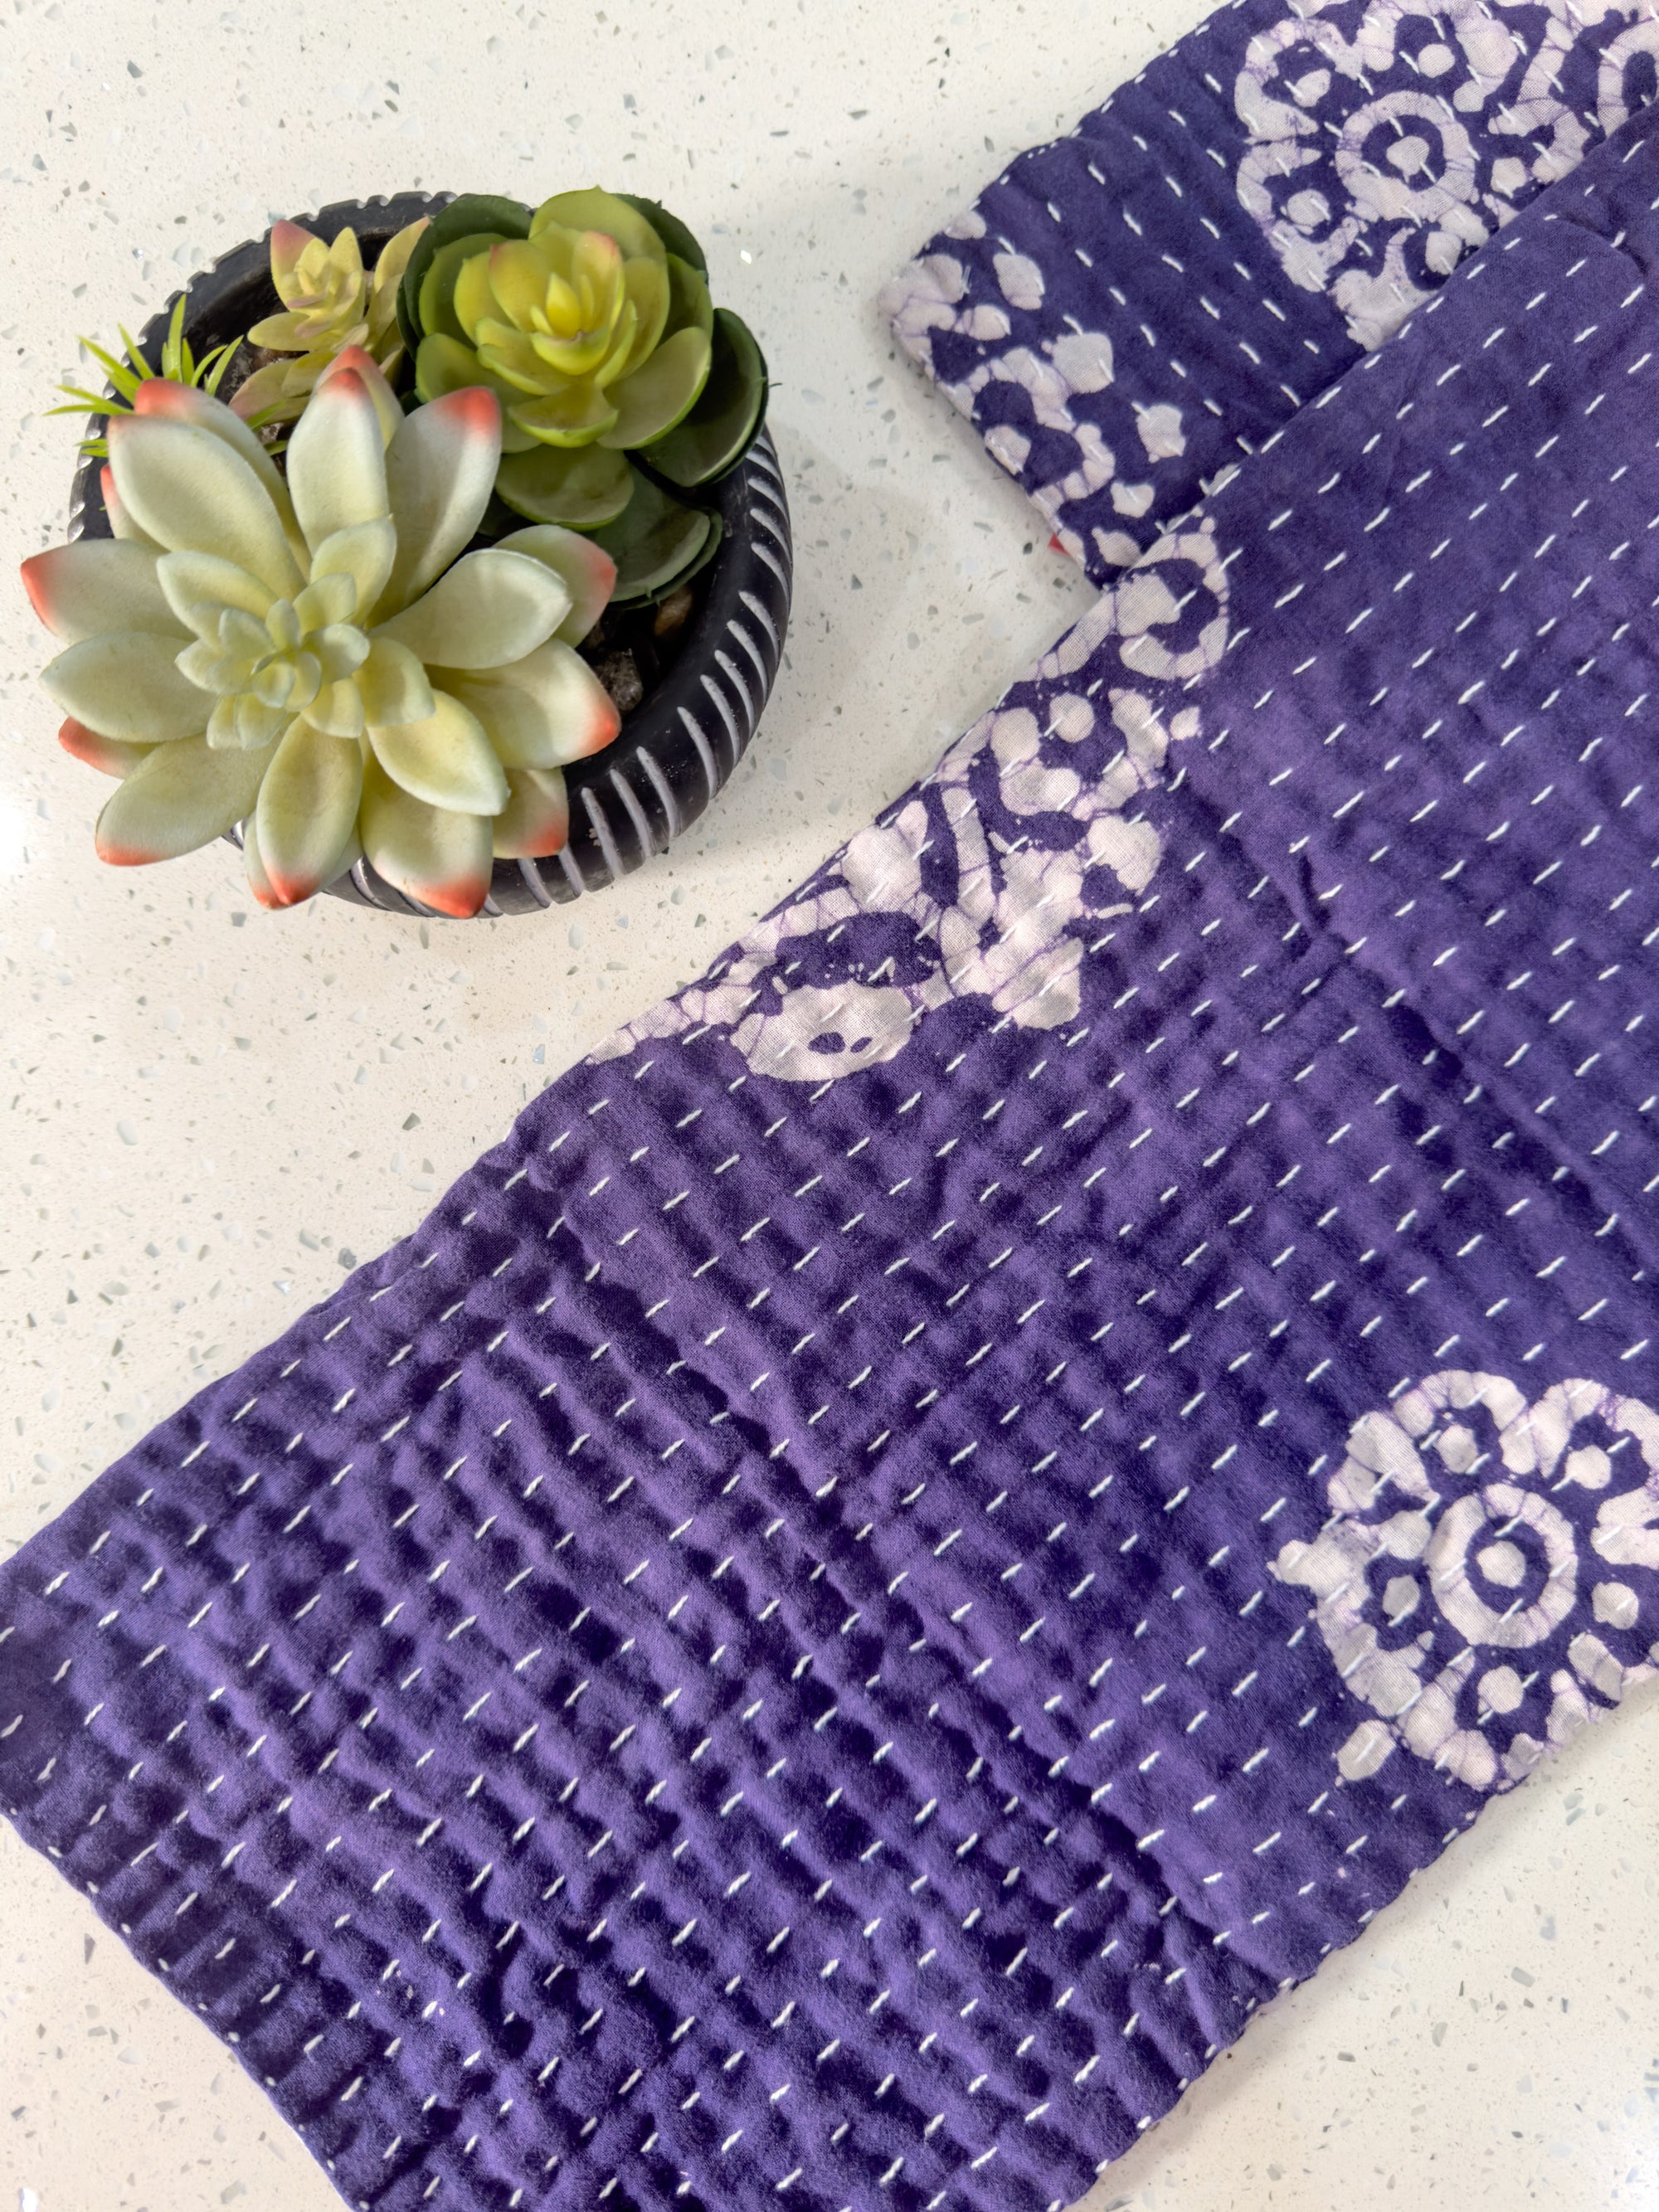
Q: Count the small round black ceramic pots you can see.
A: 1